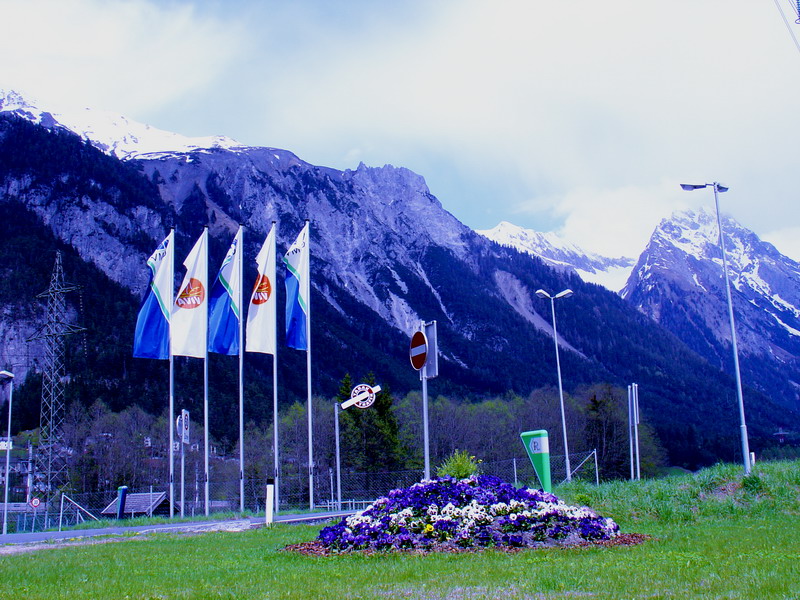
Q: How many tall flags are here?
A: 5